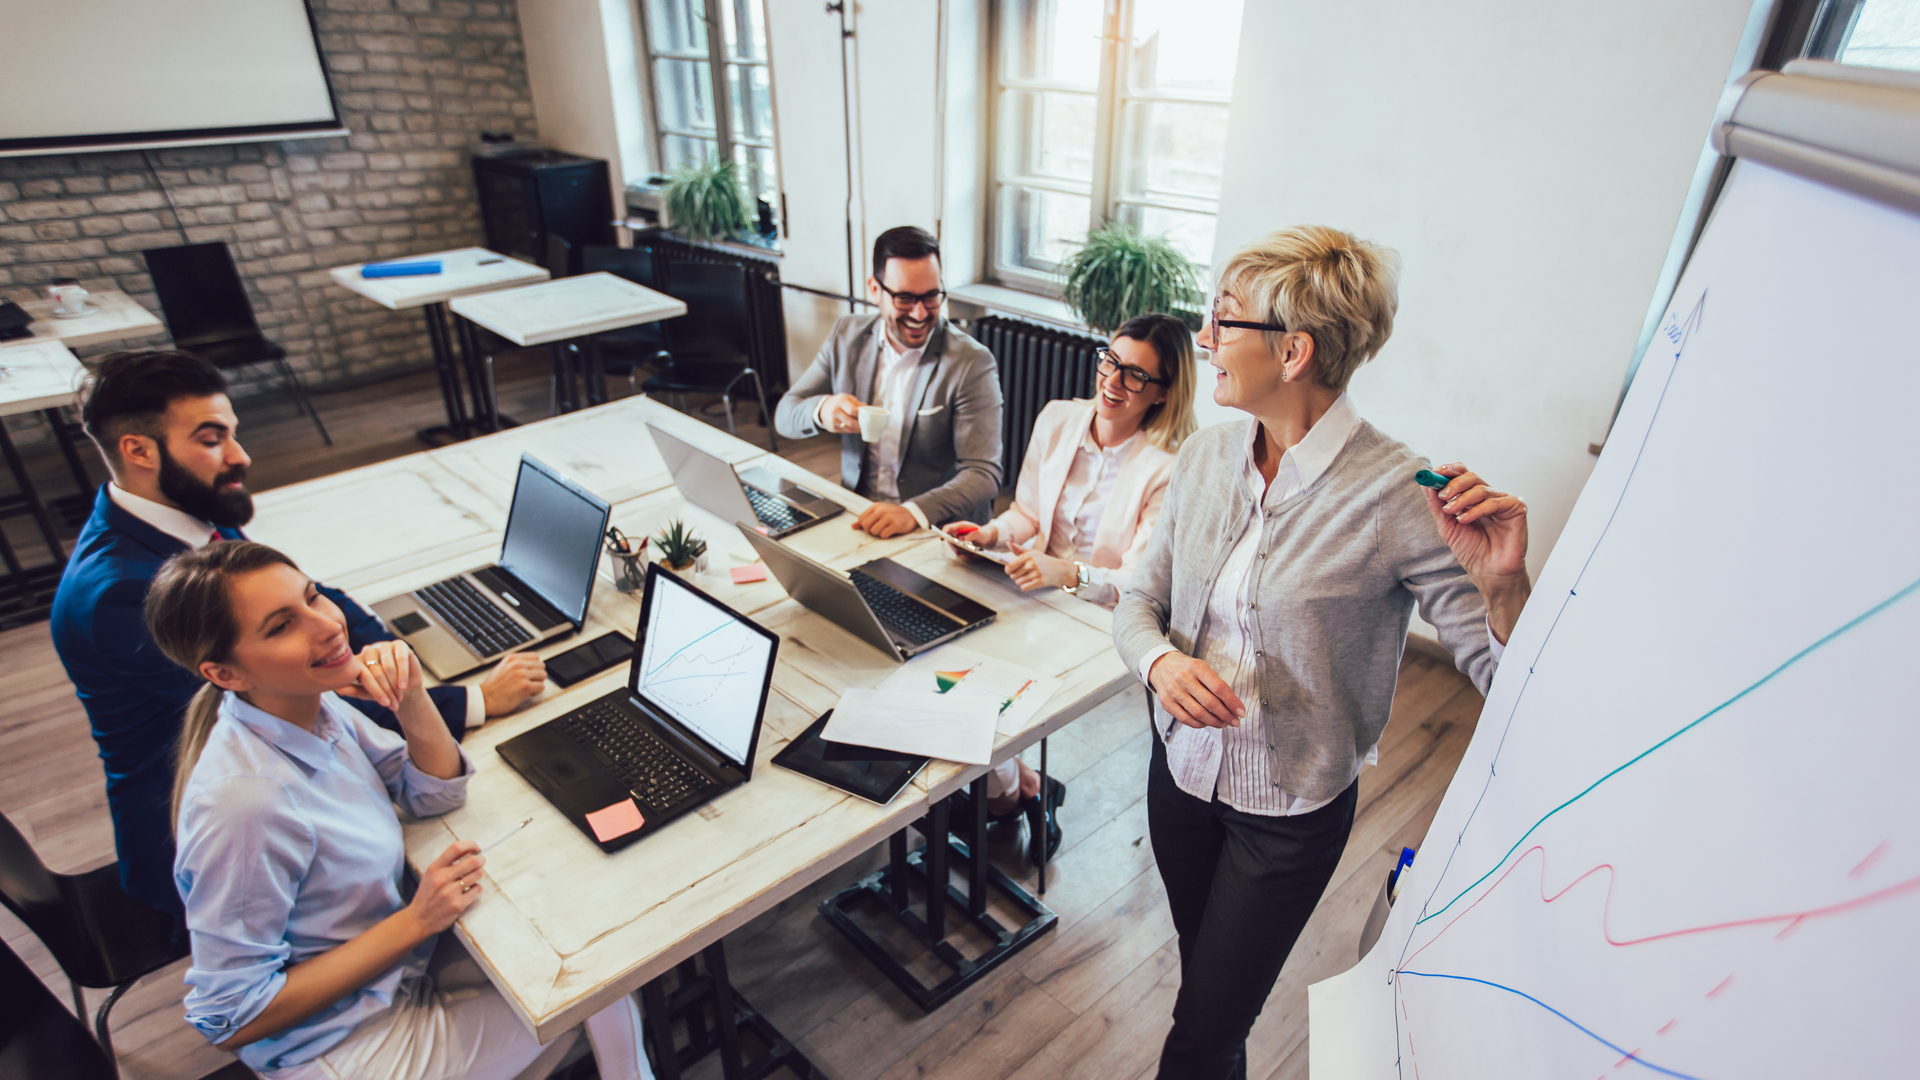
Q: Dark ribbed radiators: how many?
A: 2